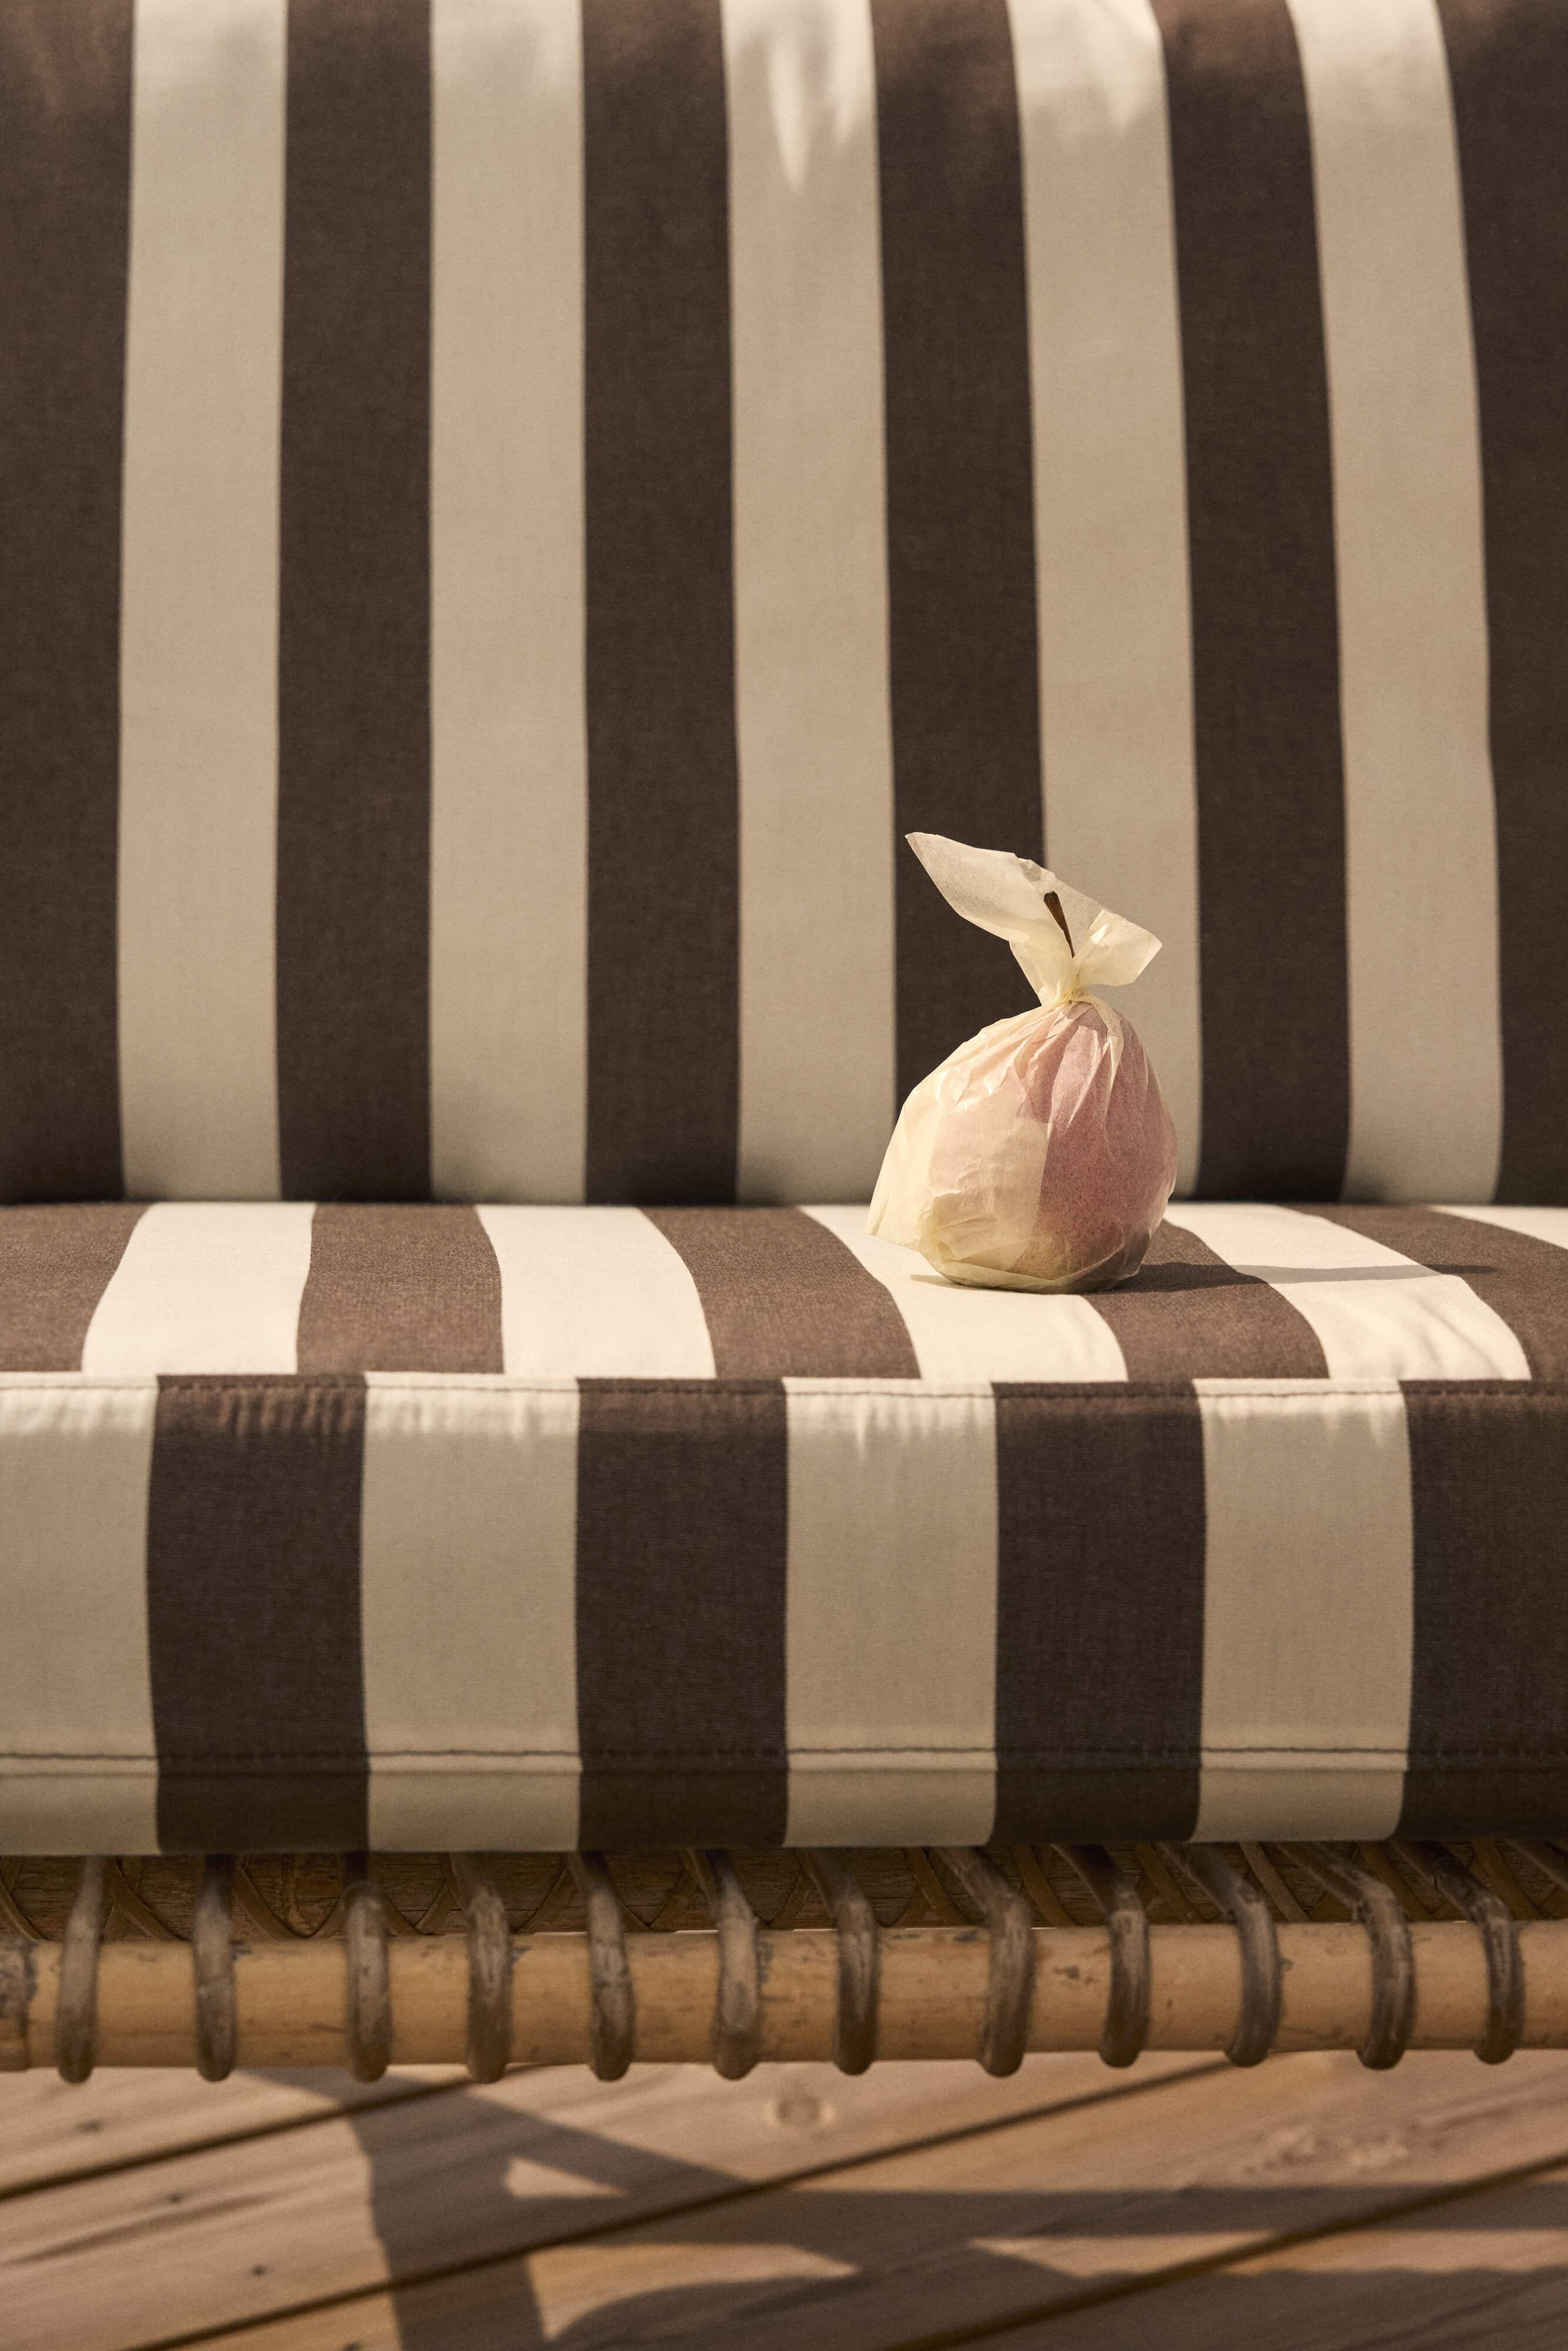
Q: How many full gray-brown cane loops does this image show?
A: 12